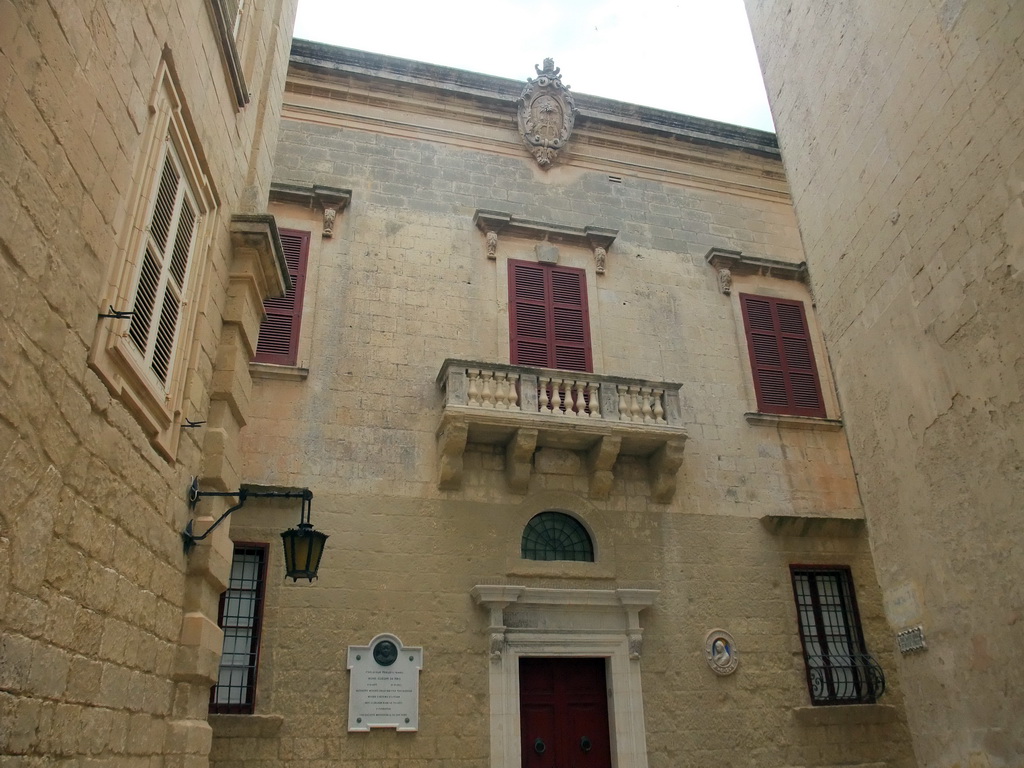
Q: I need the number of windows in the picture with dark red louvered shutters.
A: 3